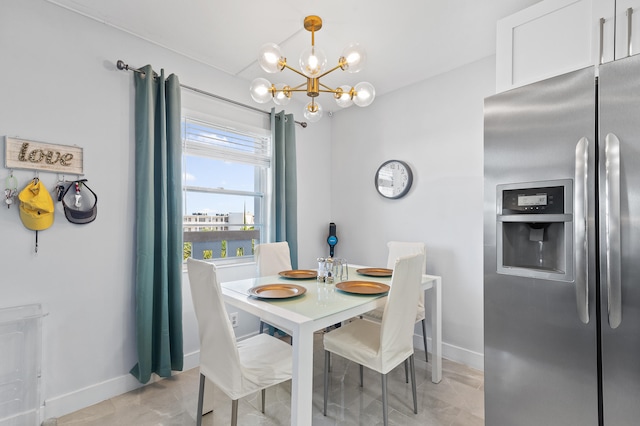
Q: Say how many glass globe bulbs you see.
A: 8